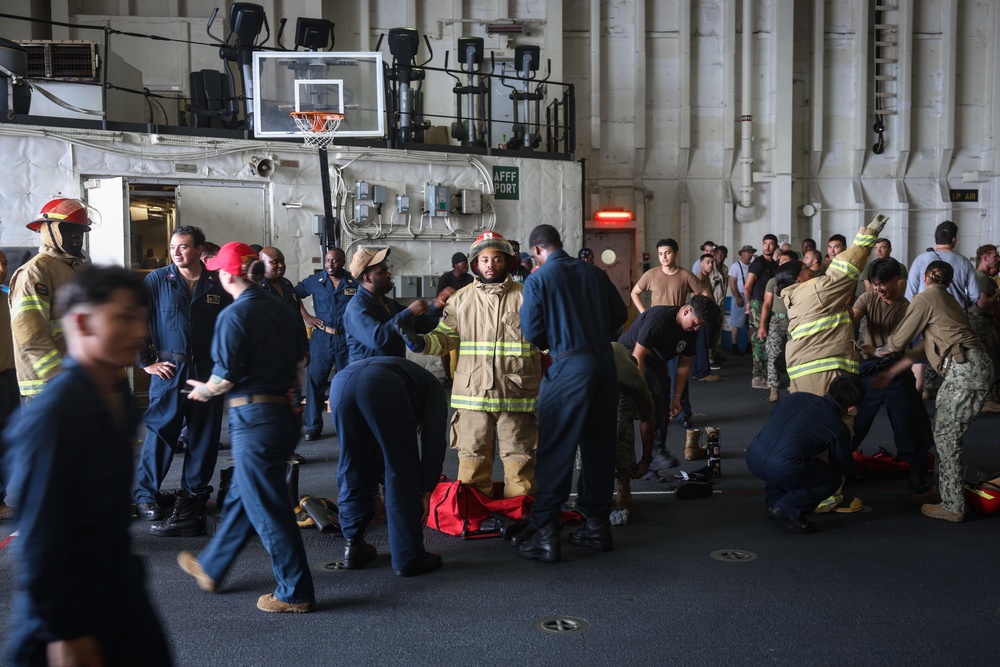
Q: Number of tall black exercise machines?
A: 5